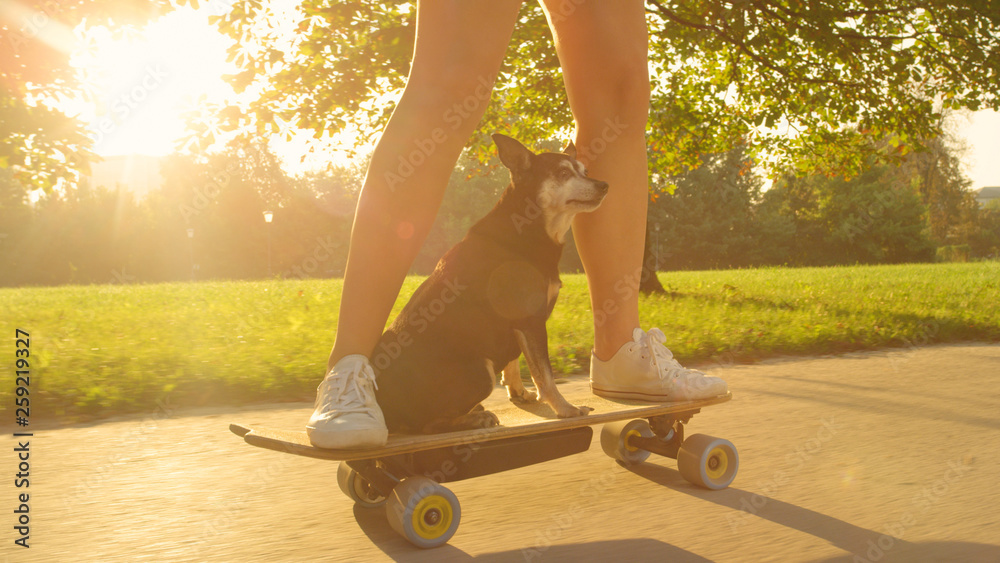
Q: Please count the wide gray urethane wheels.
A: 4